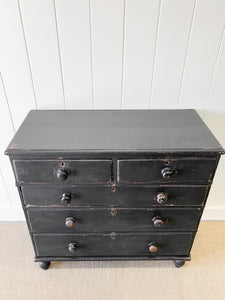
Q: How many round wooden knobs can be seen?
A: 8